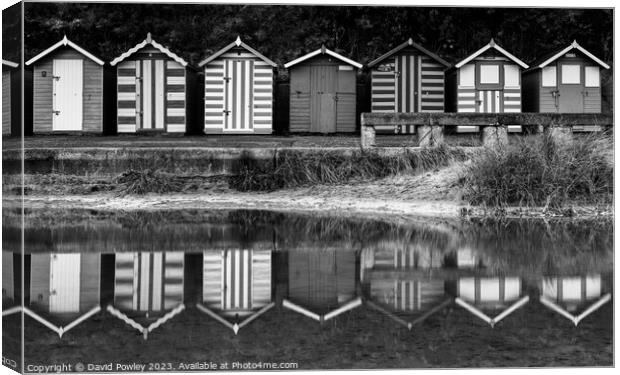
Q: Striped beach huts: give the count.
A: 4